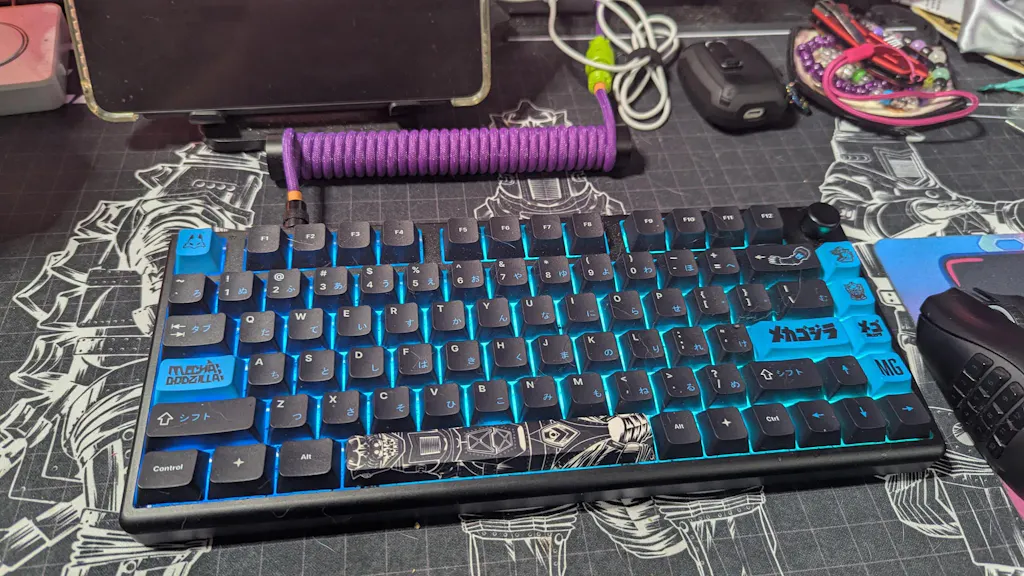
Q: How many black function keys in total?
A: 12